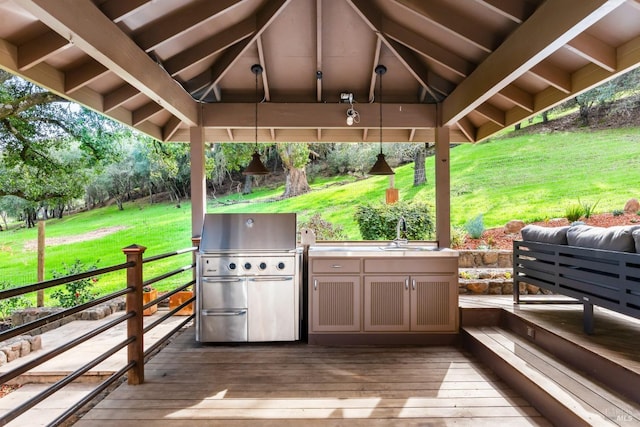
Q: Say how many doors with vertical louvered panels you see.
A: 3